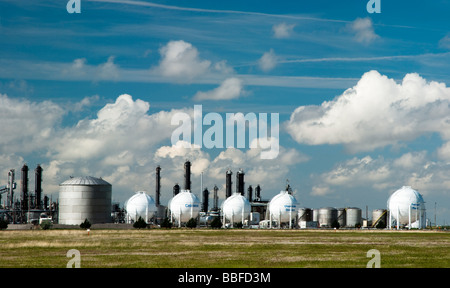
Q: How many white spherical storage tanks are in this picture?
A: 5